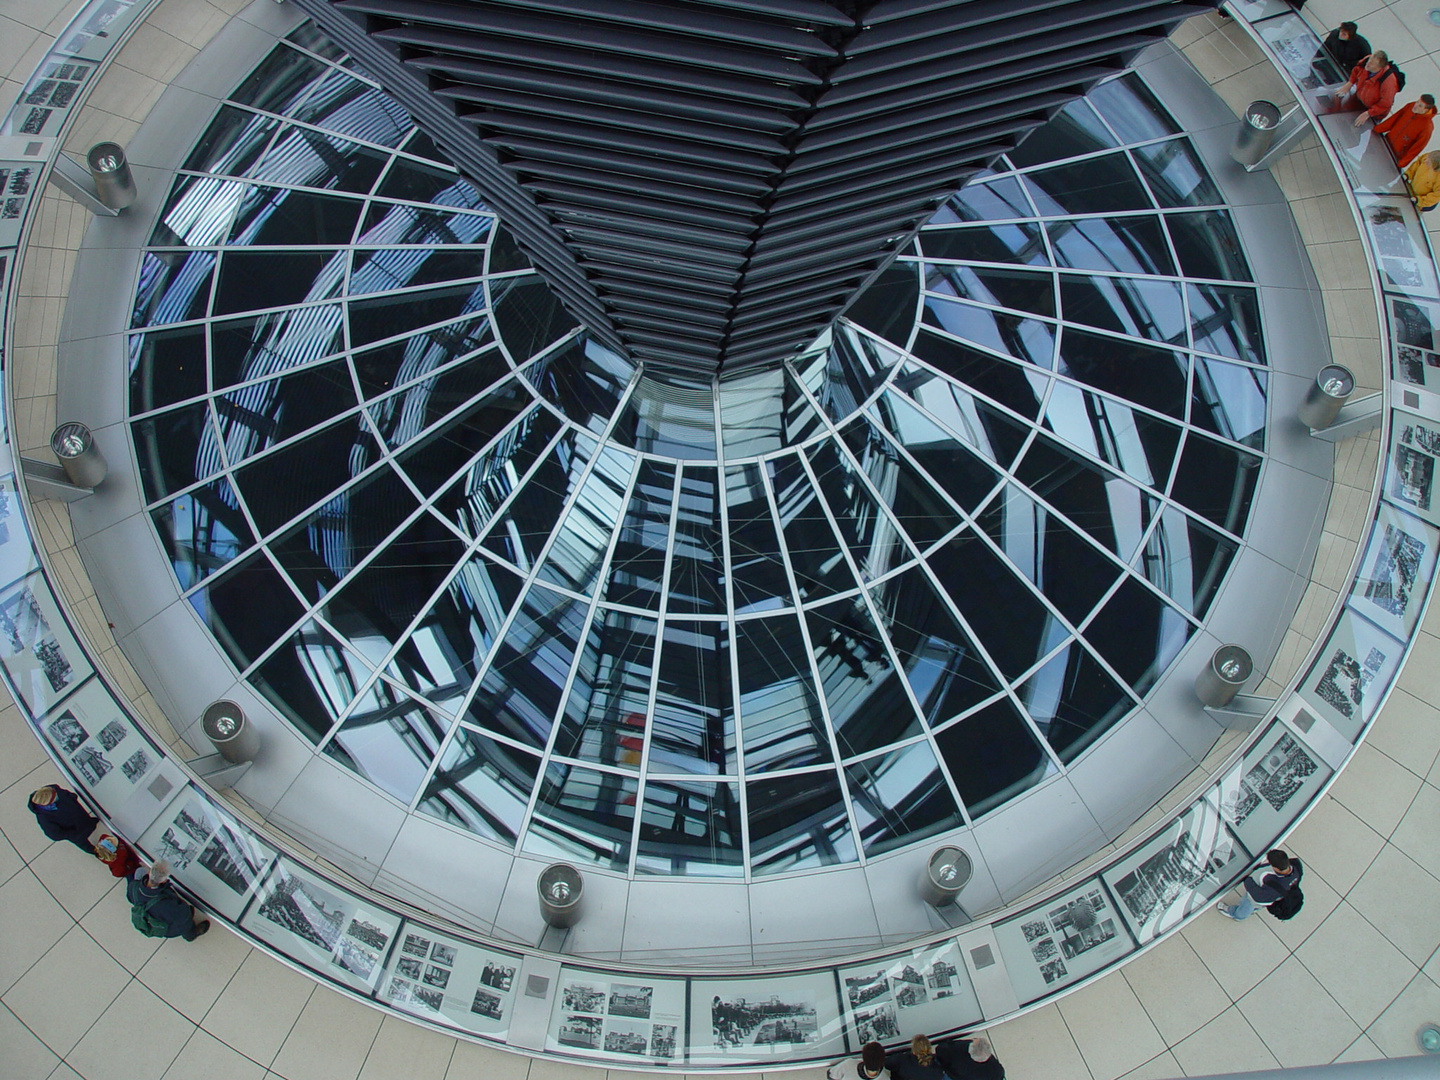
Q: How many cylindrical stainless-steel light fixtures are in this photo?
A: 8